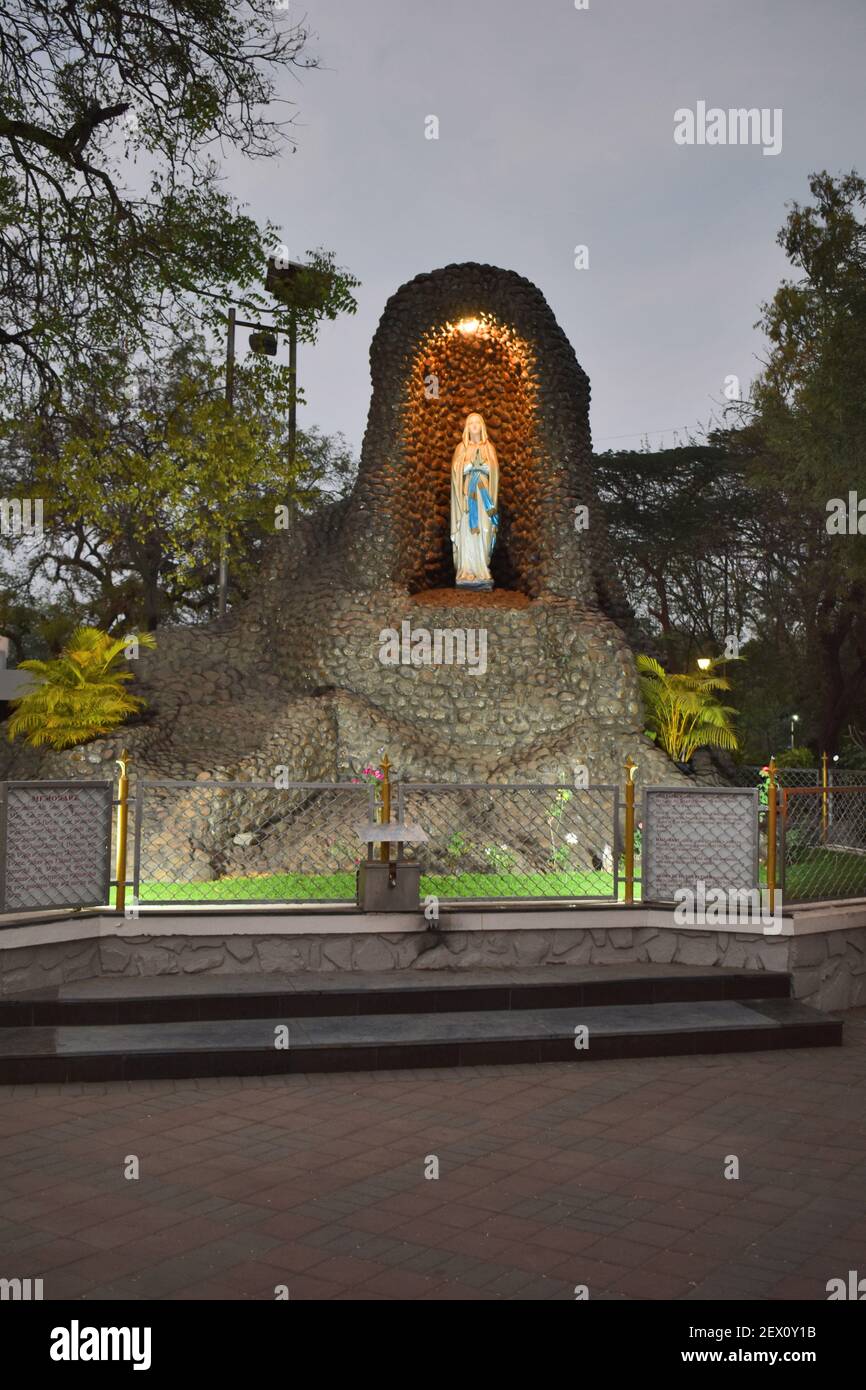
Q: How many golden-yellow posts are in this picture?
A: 5